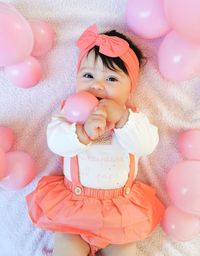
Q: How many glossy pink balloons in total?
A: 13